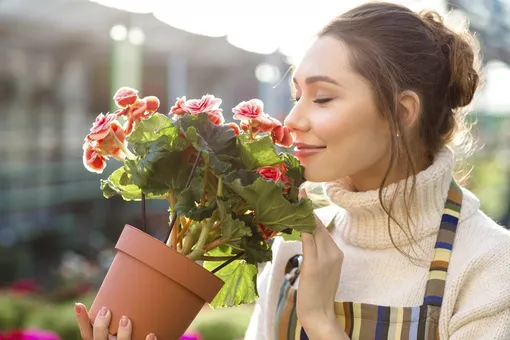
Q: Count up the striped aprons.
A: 1